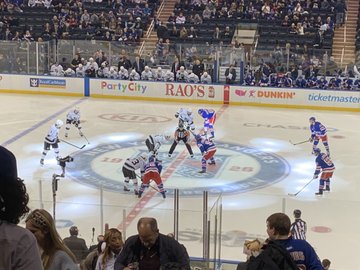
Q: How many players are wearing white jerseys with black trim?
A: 5